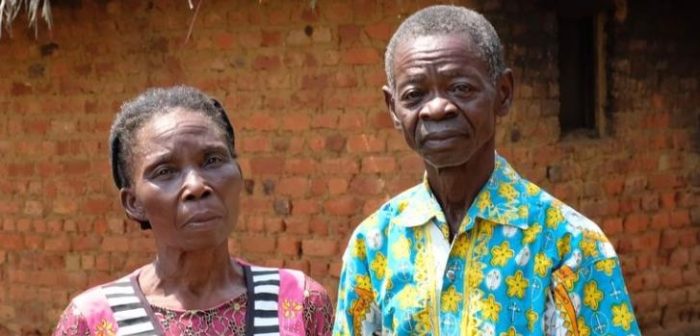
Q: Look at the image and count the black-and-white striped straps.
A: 2